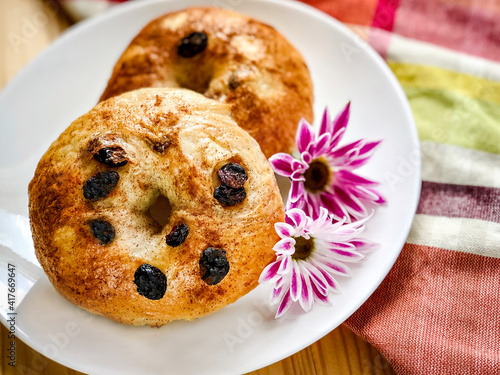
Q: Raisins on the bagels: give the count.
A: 9